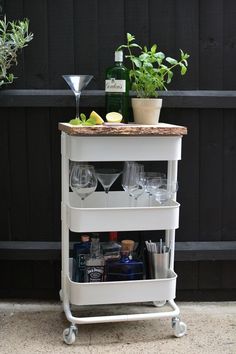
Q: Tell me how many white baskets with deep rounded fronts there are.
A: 3